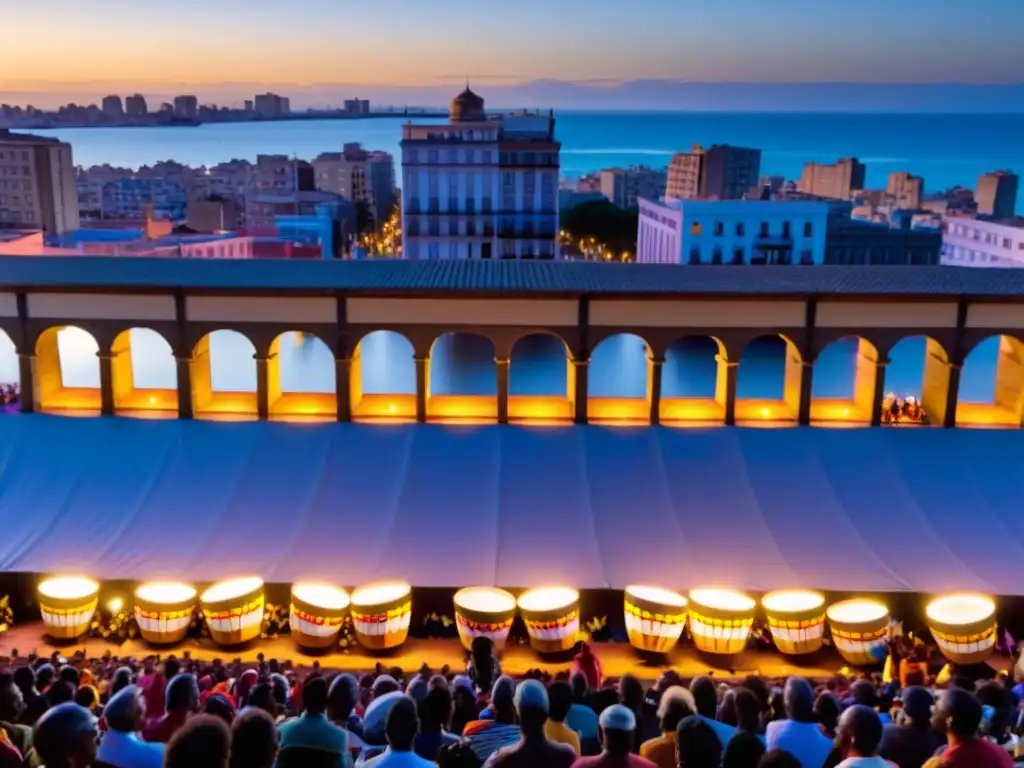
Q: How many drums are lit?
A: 12